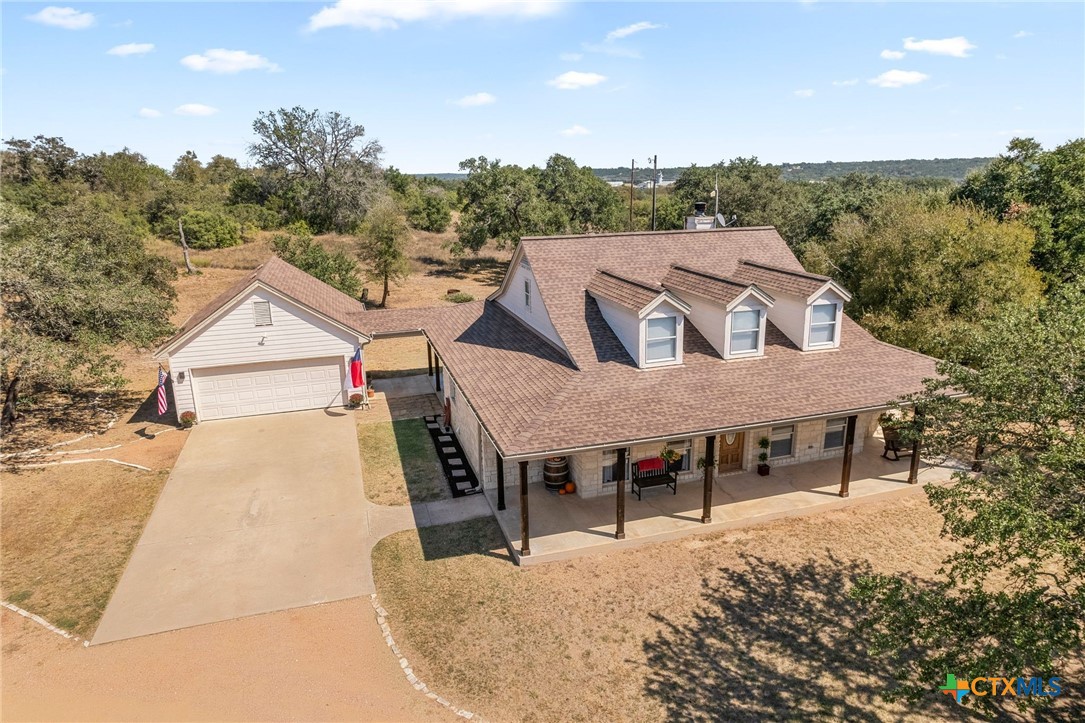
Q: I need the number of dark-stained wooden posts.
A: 9